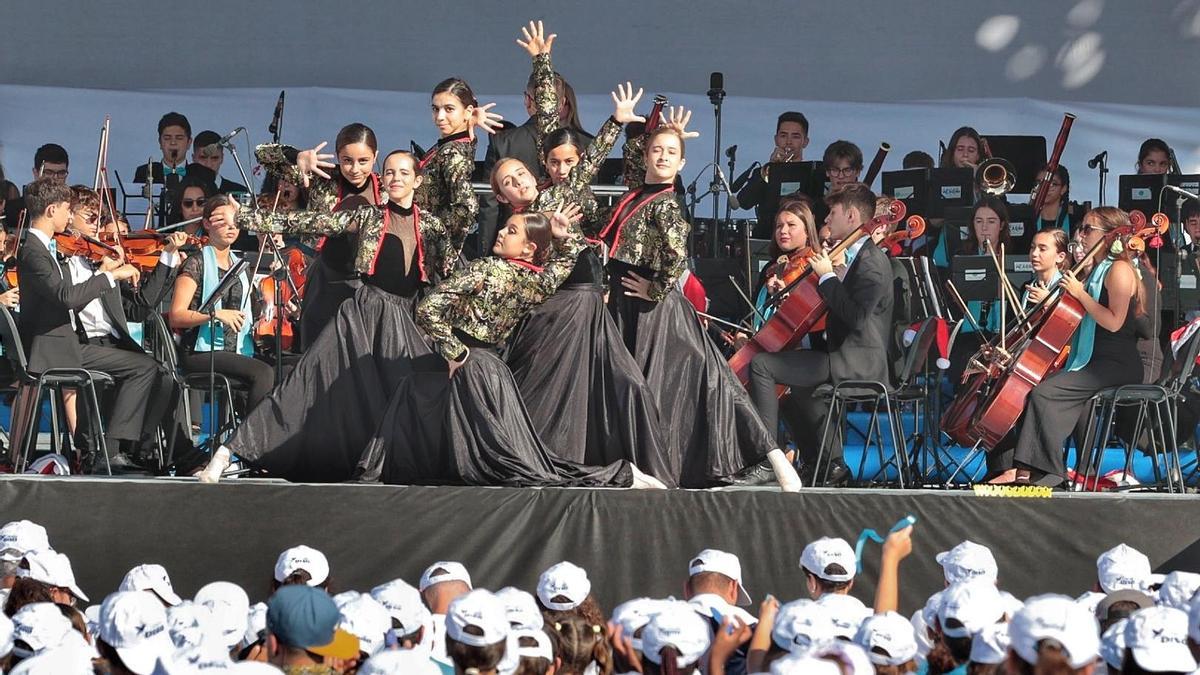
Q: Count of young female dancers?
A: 7